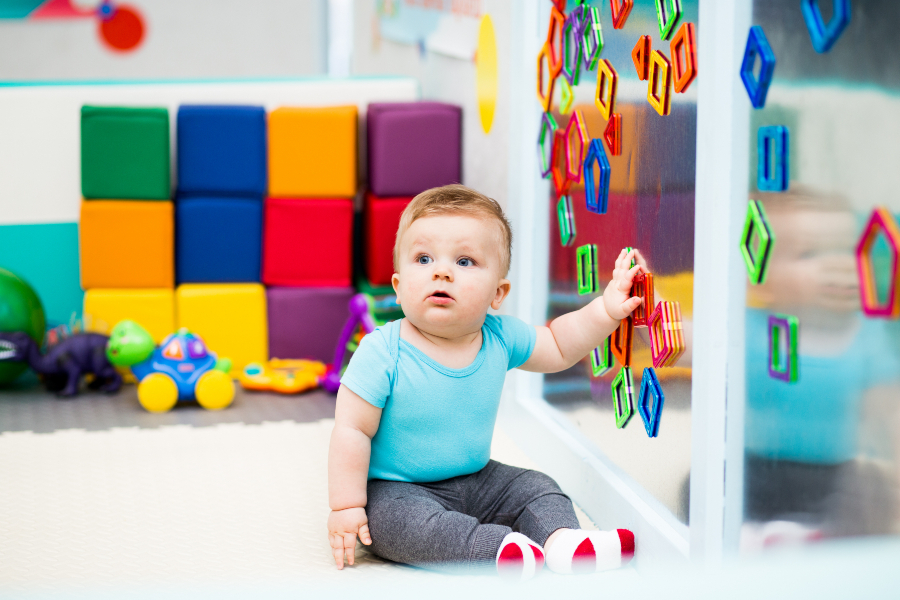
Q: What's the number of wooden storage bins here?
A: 0